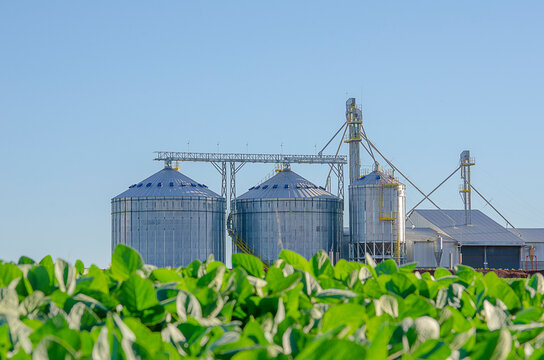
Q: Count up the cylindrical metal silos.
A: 3